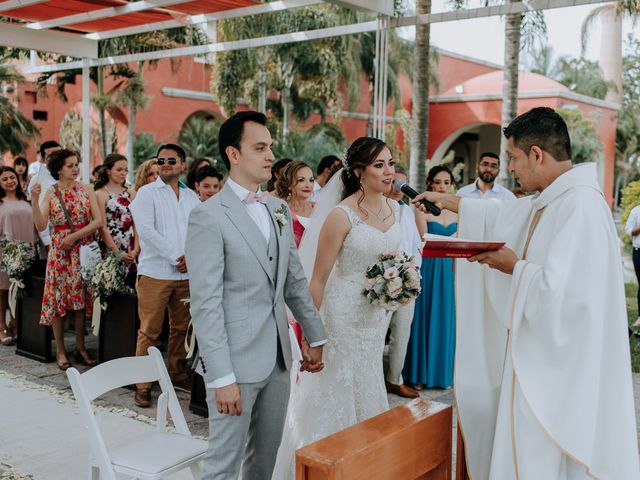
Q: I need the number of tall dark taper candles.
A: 0